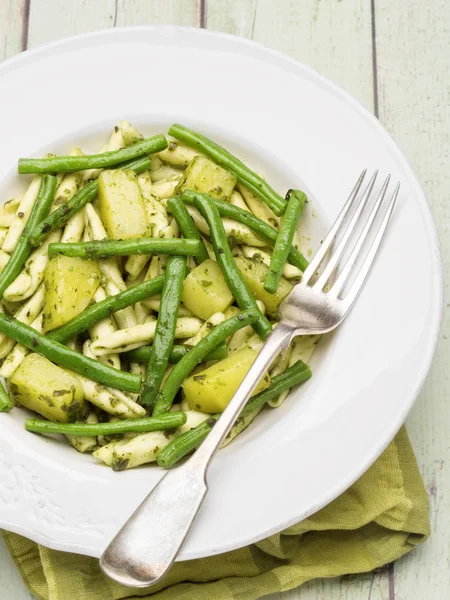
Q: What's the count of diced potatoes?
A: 7